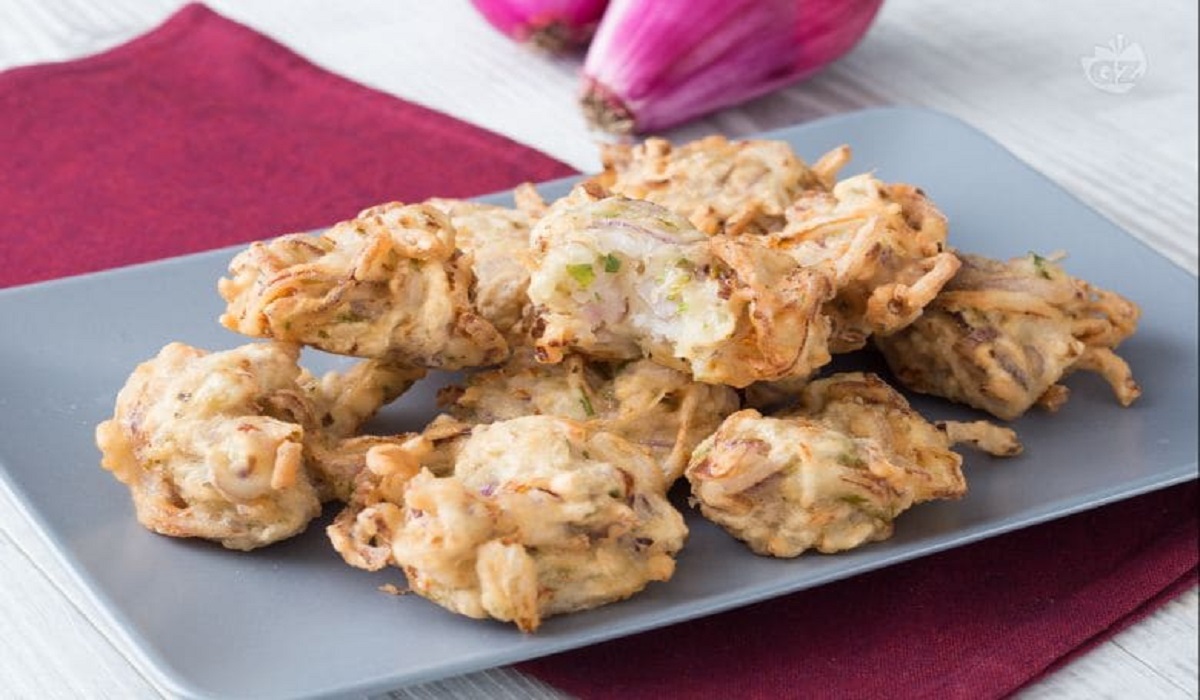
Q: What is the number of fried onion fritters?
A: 10